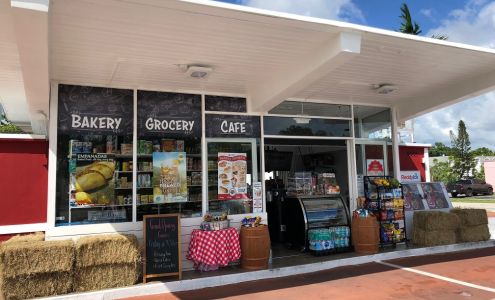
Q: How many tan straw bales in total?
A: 8